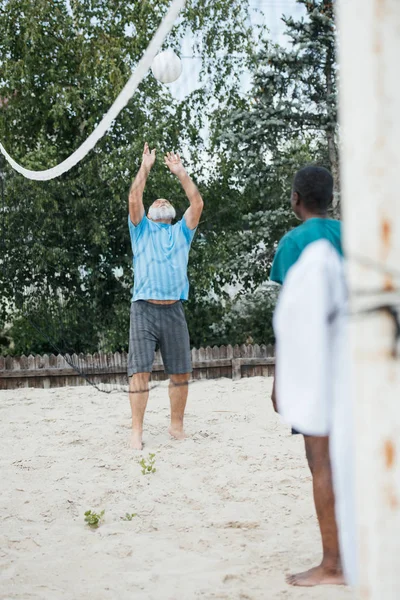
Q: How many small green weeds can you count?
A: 3